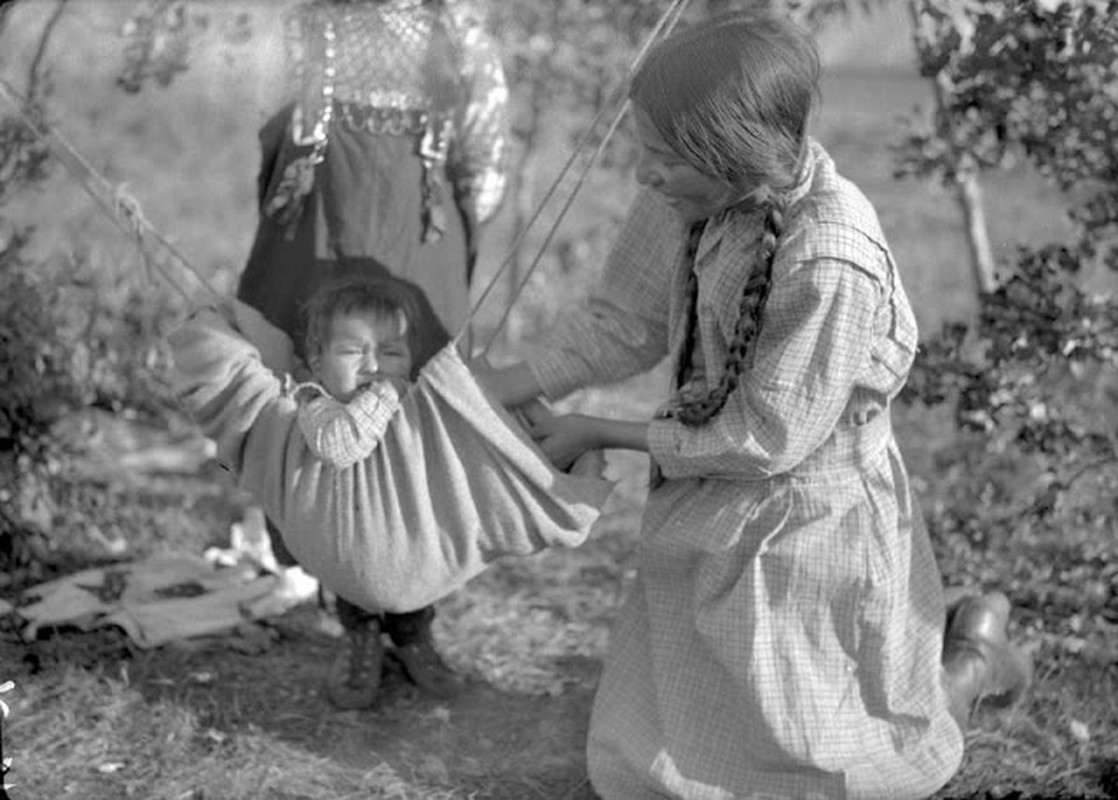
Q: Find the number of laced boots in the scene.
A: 2